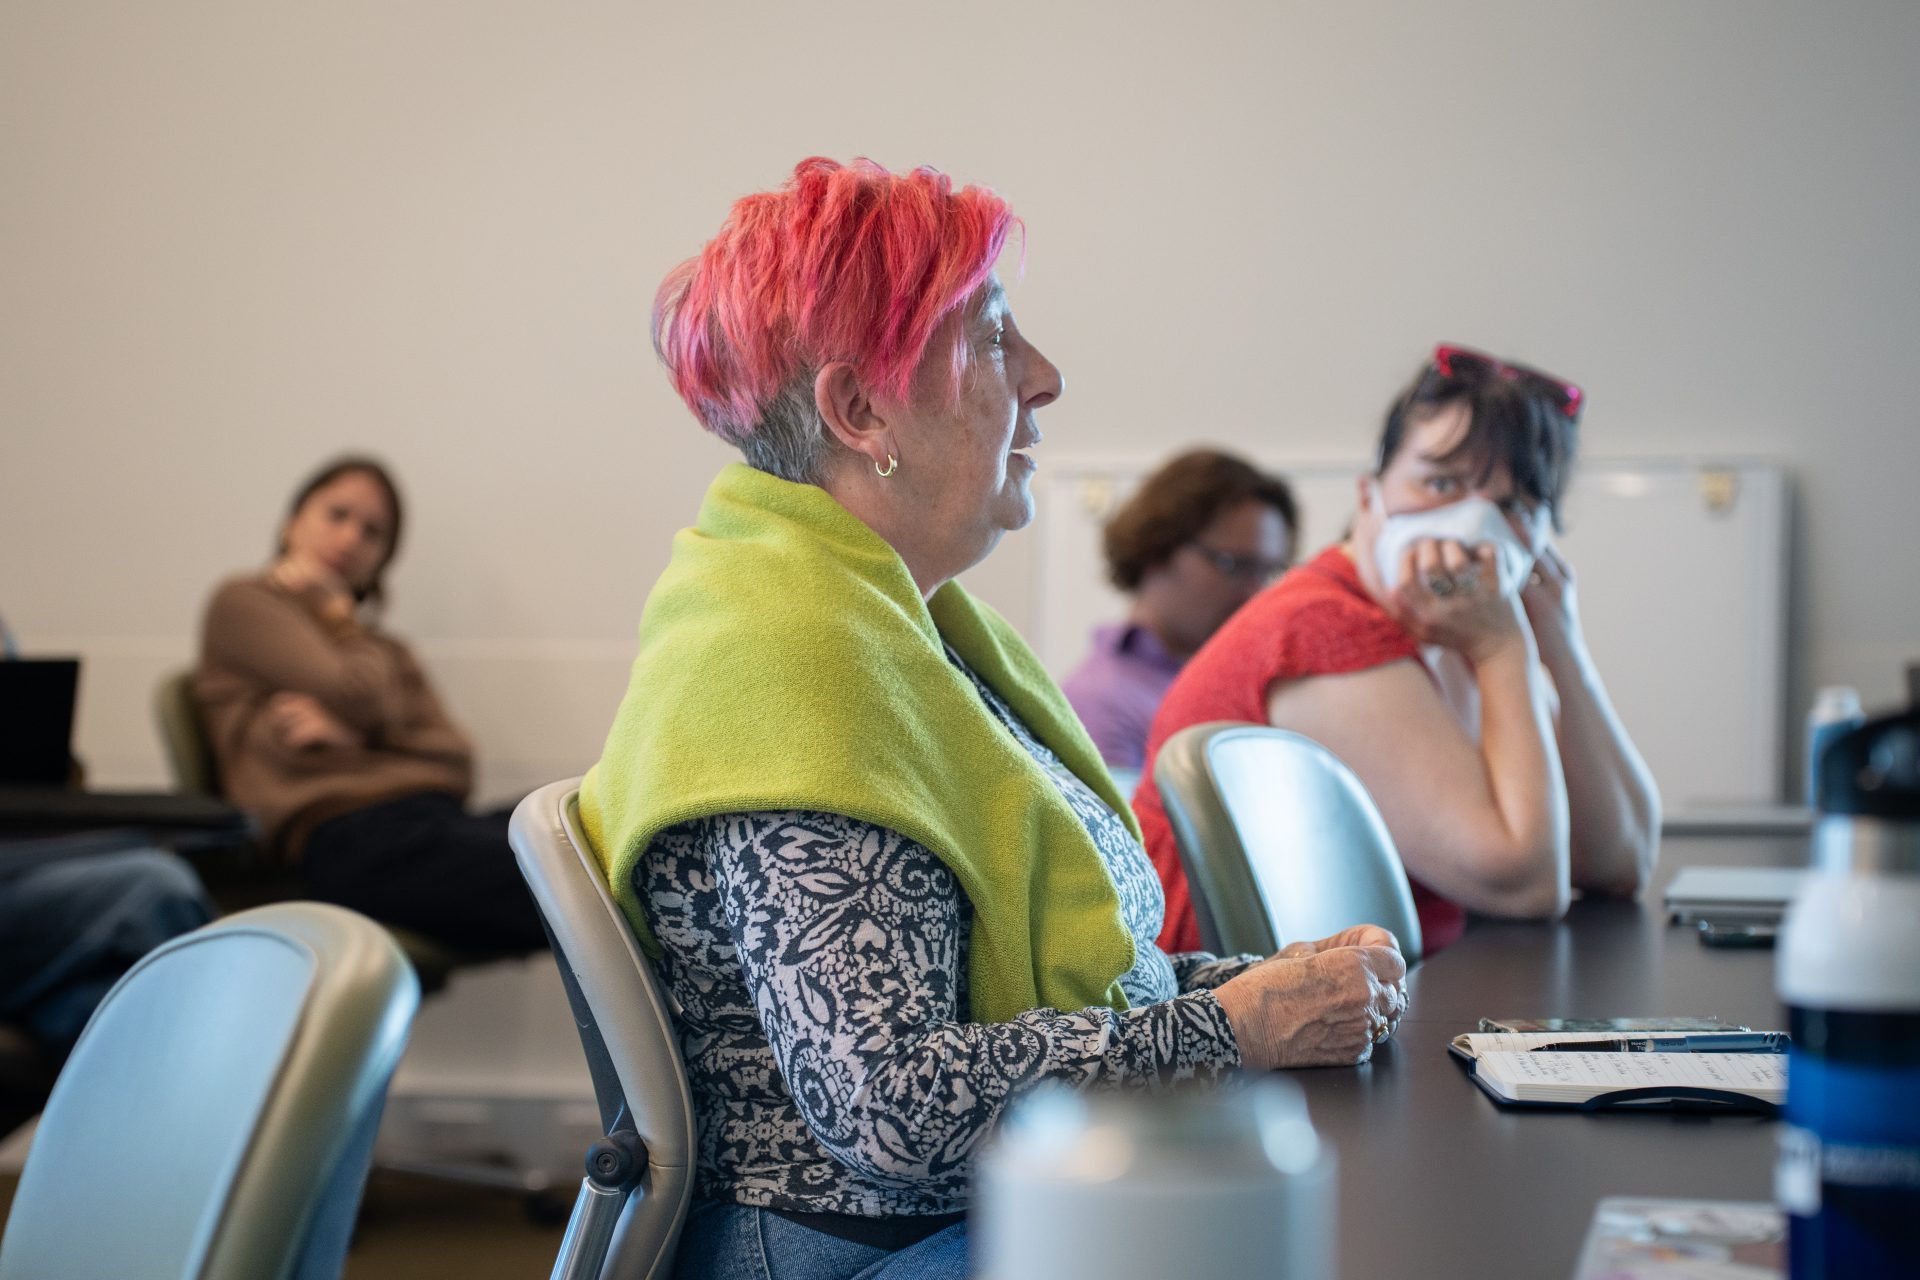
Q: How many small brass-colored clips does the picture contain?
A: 2